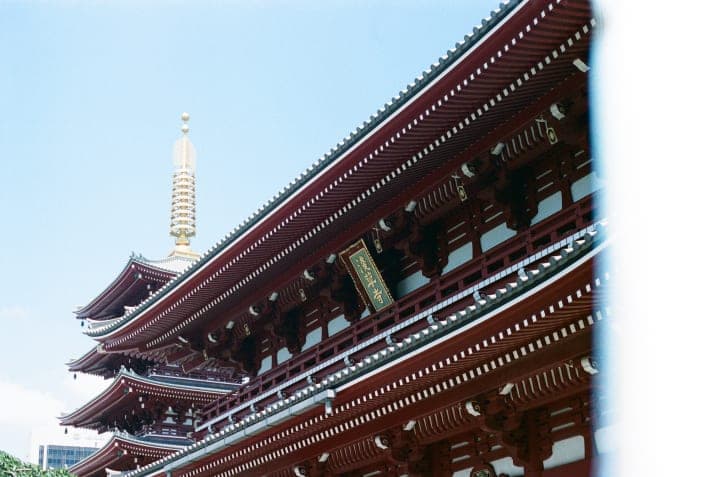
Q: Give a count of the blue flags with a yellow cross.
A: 0